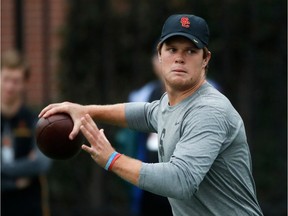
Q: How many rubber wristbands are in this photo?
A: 2